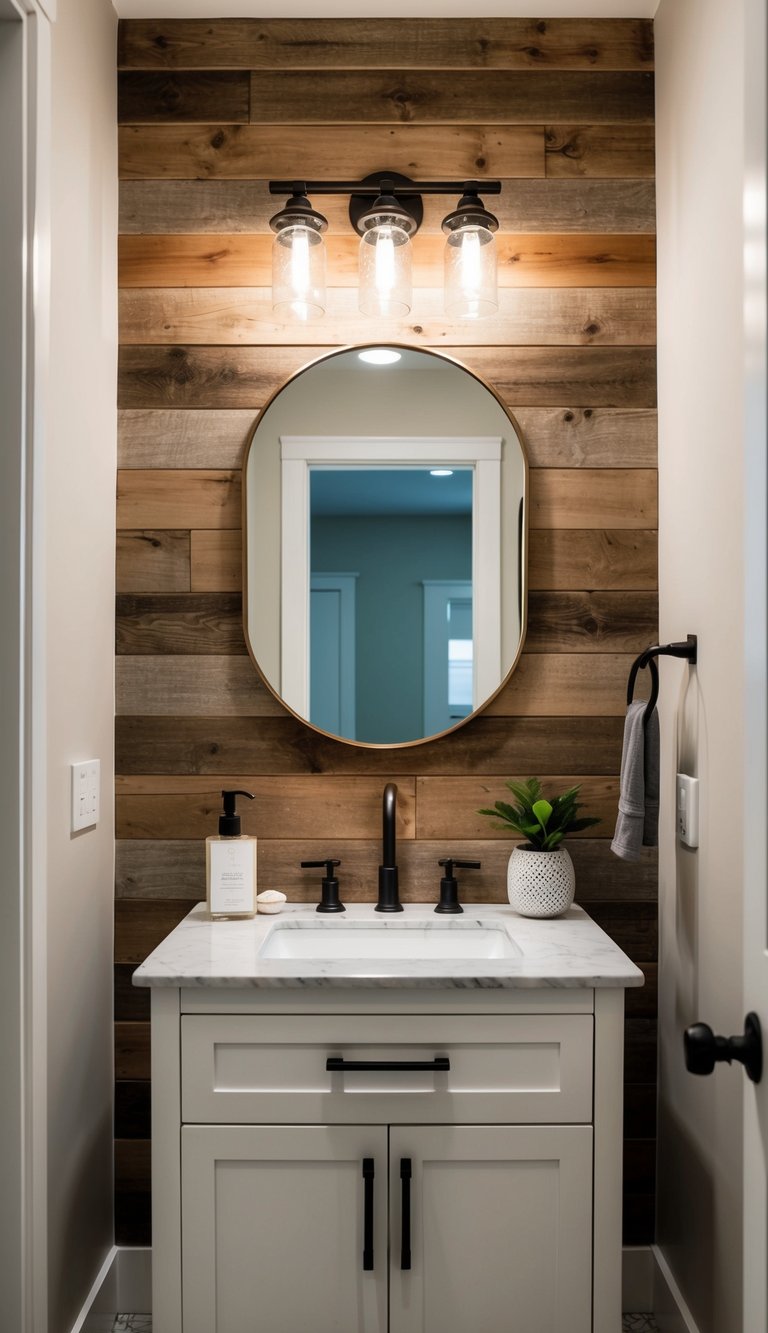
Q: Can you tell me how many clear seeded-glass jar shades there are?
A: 3